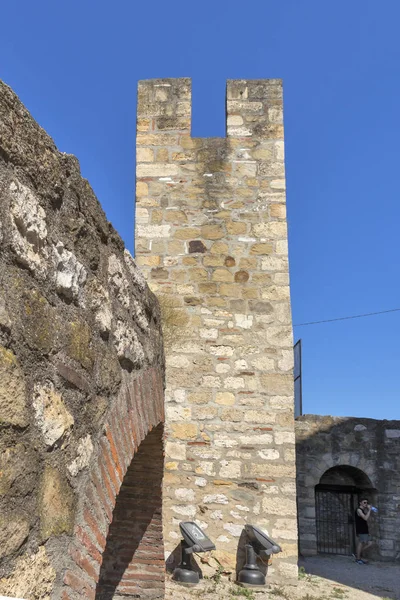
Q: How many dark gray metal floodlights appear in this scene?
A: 2